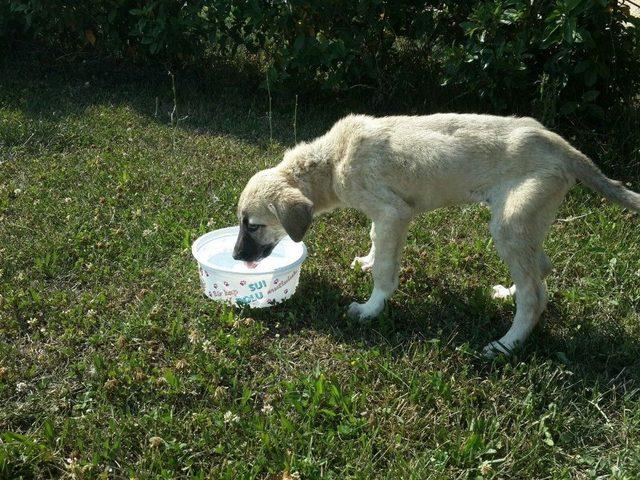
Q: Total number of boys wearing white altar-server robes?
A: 0